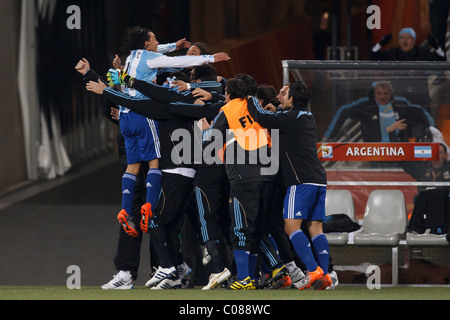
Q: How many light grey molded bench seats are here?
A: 3